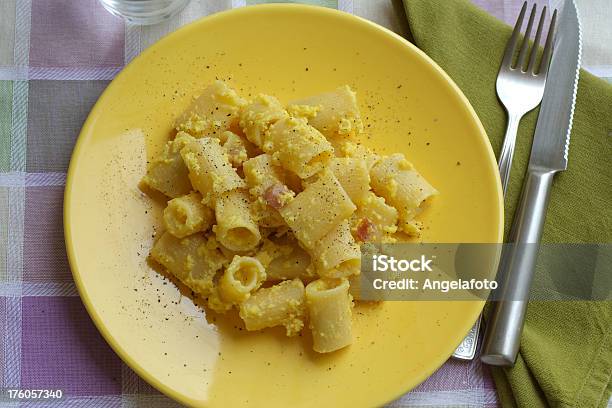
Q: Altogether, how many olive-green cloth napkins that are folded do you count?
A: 1